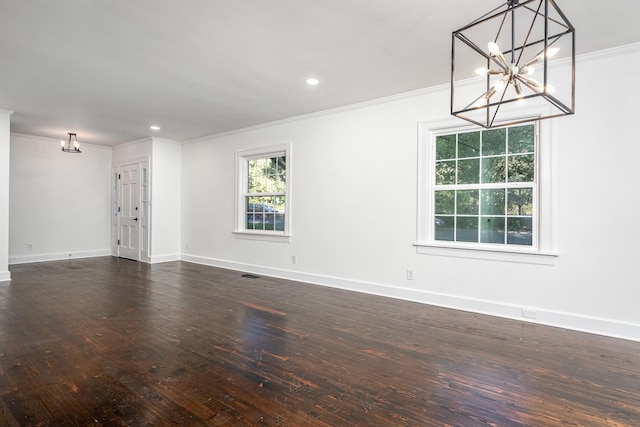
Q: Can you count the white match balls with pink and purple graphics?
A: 0